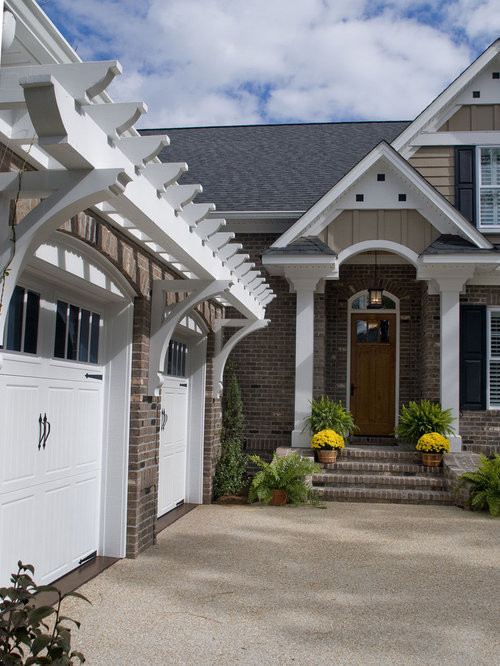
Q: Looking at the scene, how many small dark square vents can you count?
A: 5